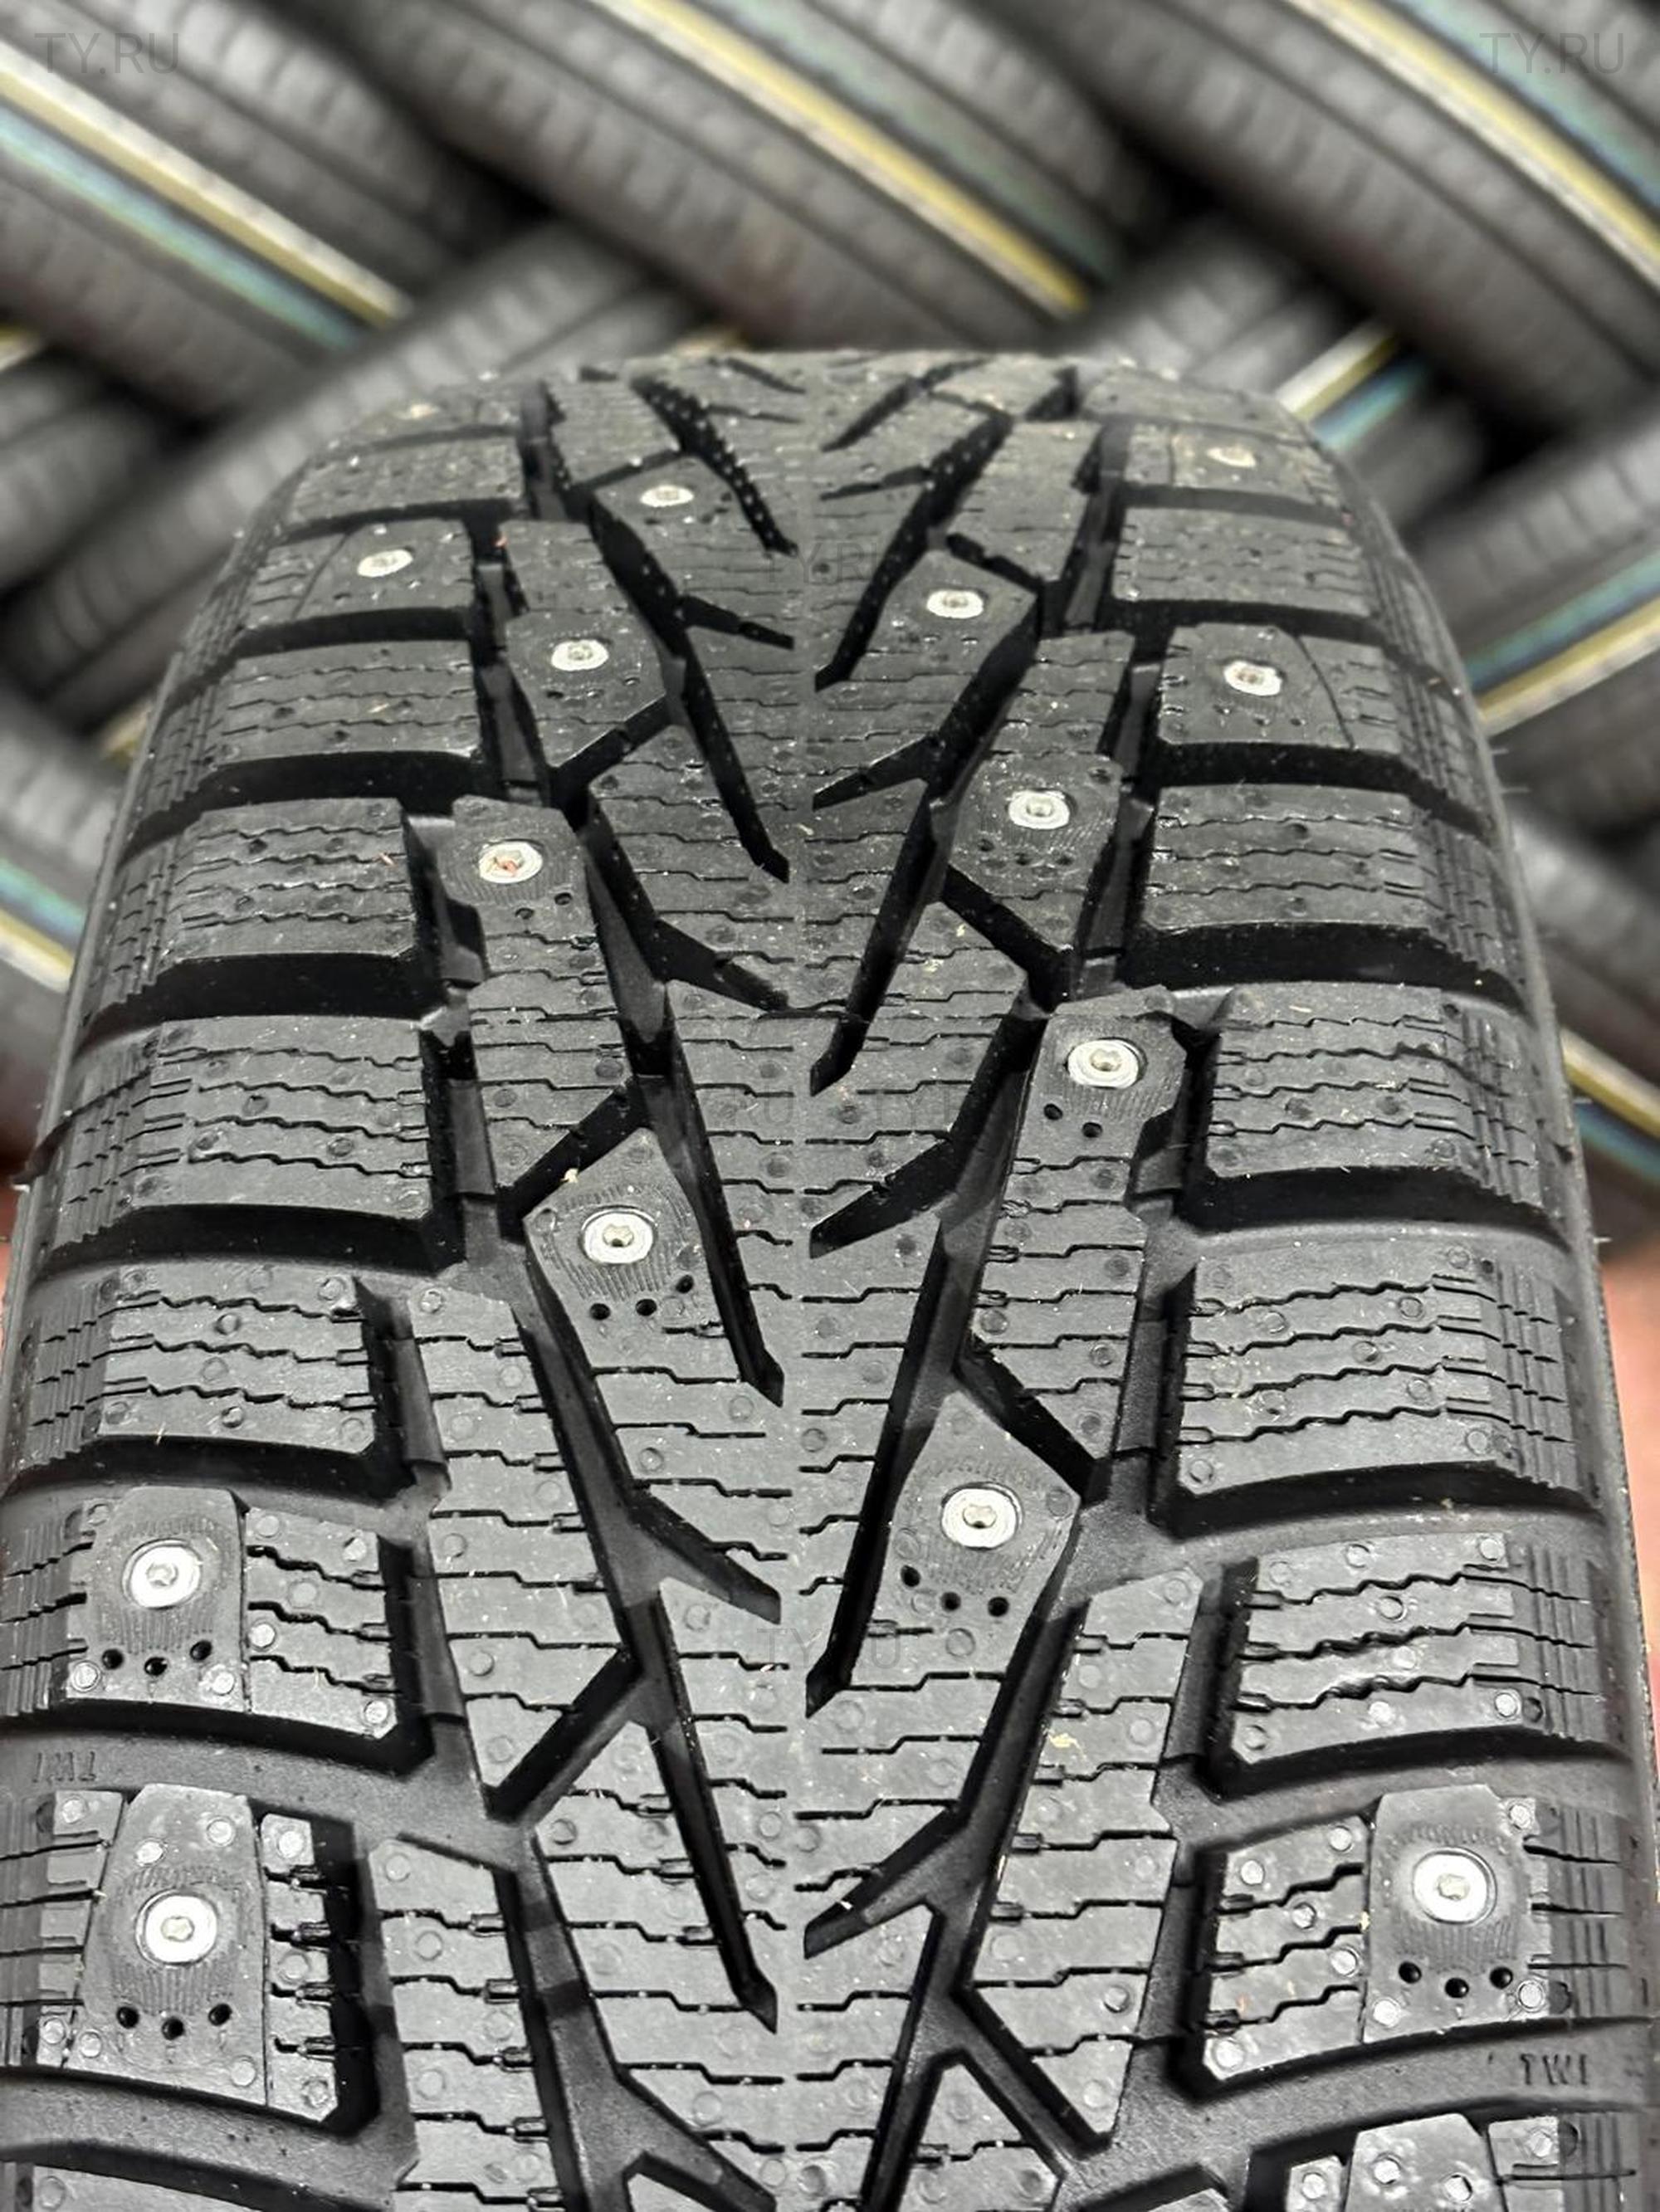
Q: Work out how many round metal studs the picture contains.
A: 15